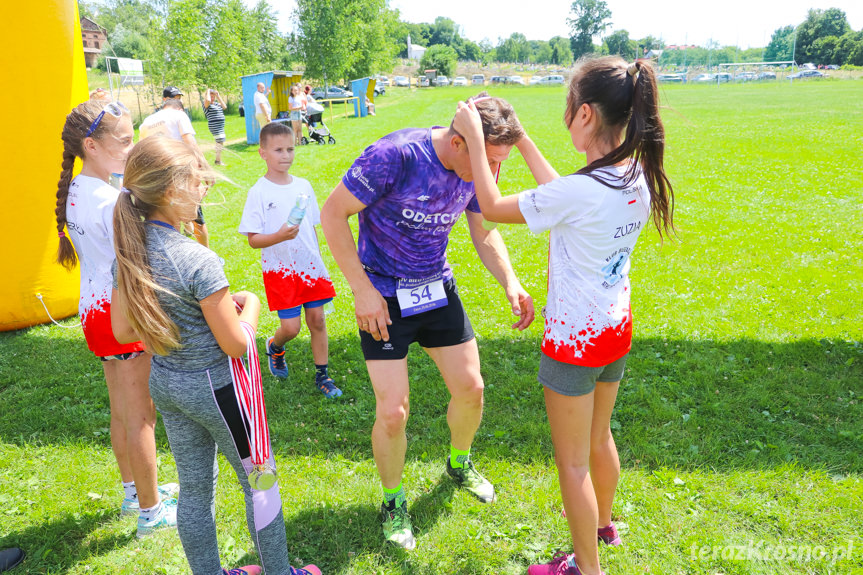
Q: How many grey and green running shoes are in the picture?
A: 2